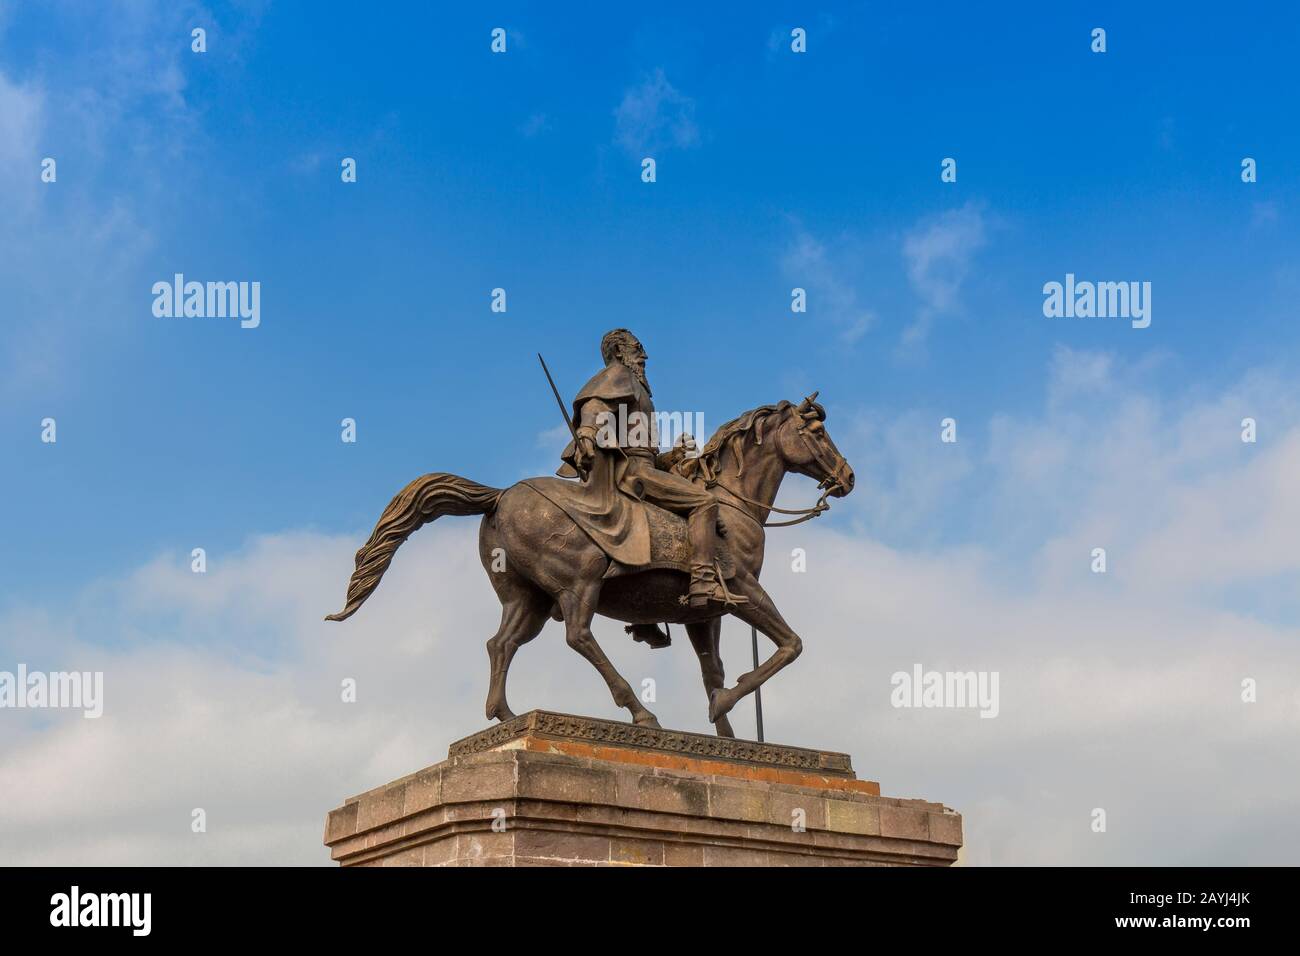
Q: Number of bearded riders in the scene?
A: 1